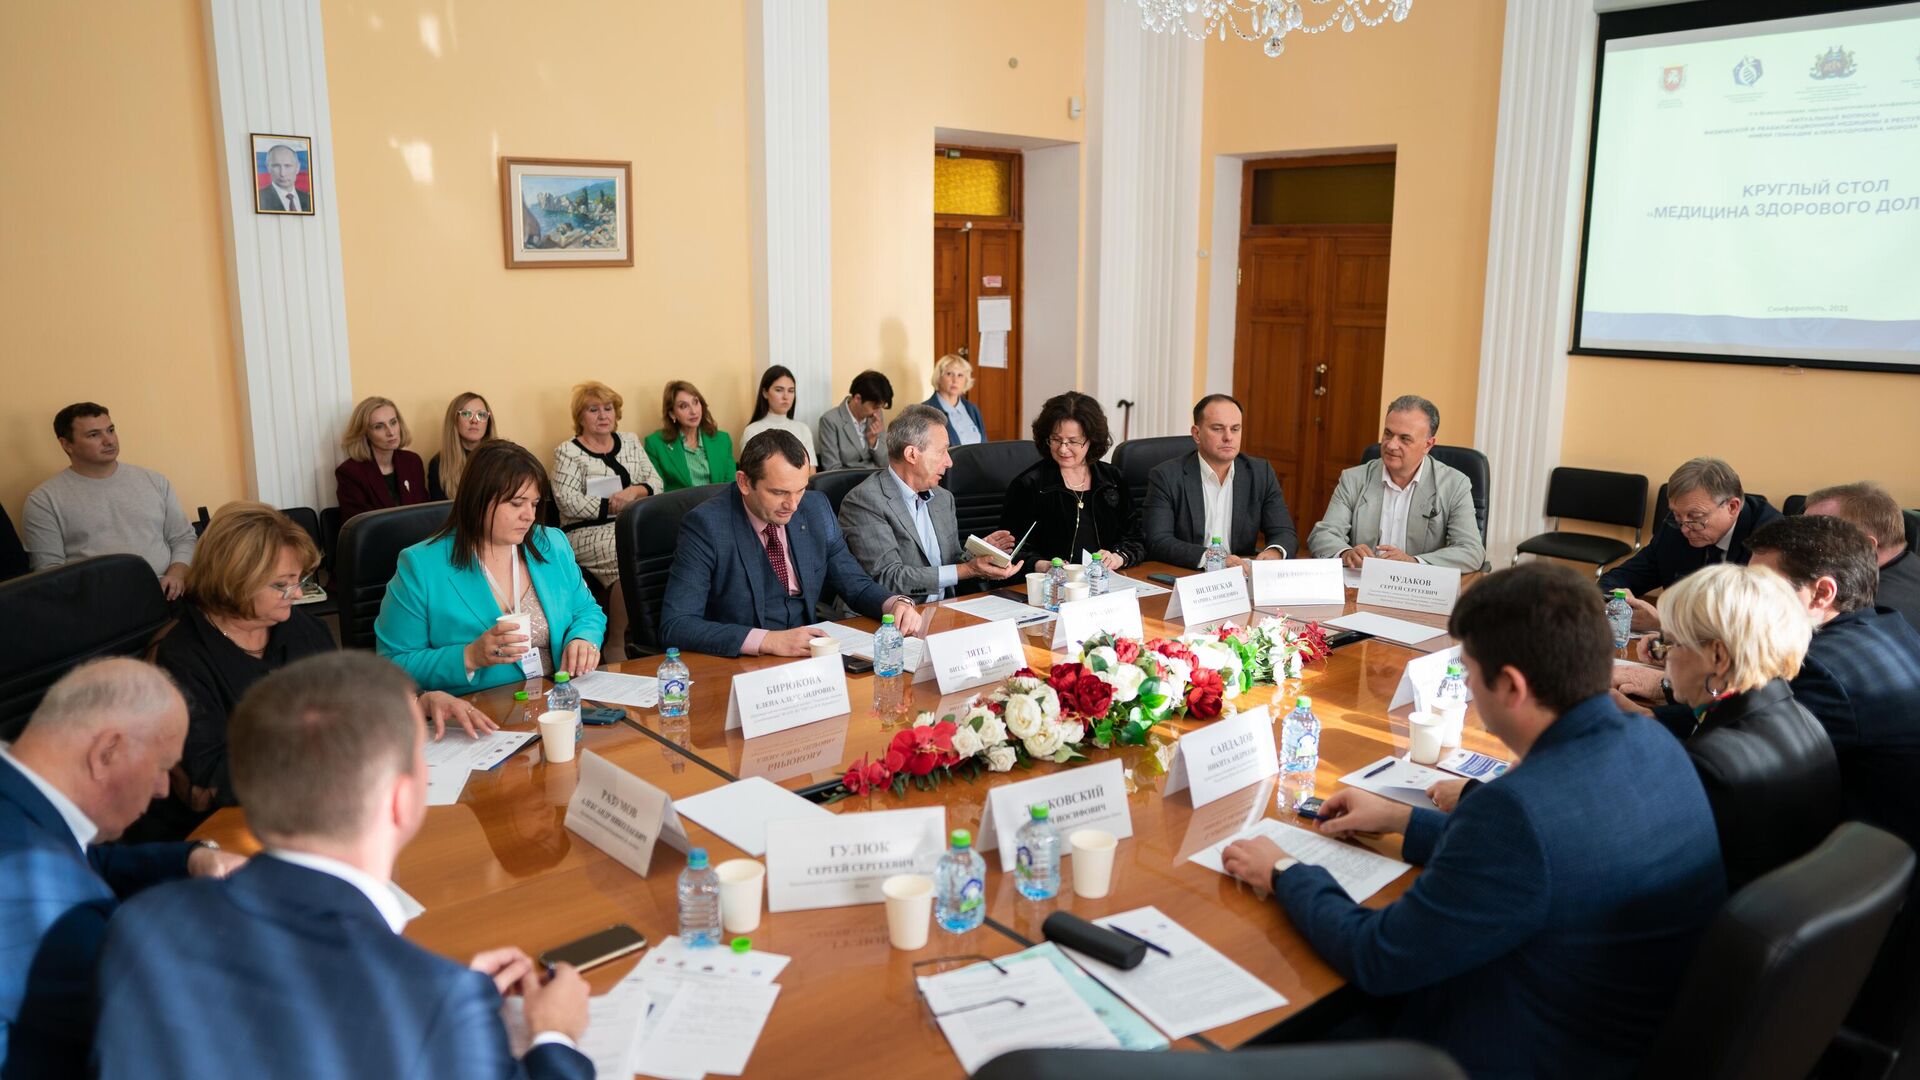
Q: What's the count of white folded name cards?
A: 11